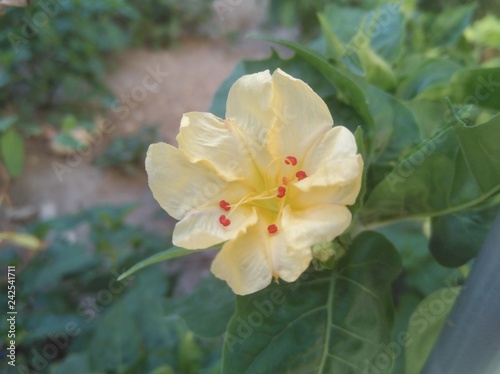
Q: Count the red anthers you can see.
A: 6